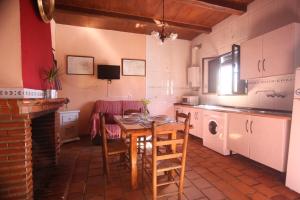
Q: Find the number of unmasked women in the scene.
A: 0